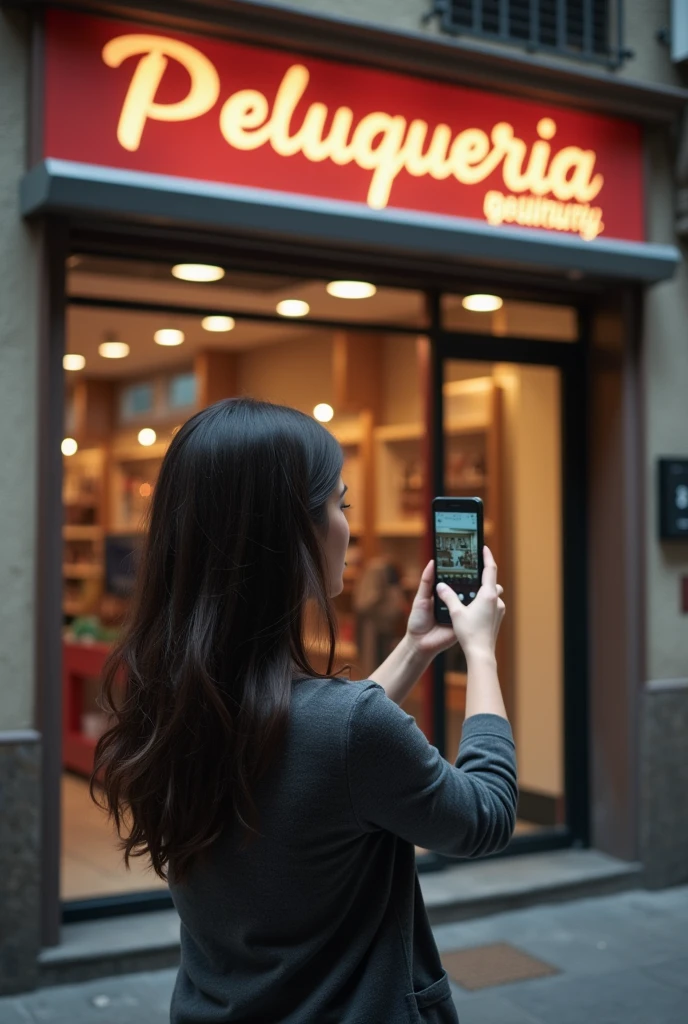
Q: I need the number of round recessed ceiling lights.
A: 8